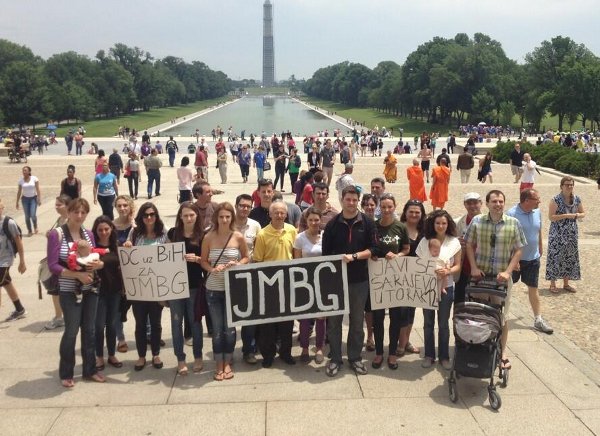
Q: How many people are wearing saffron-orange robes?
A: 3